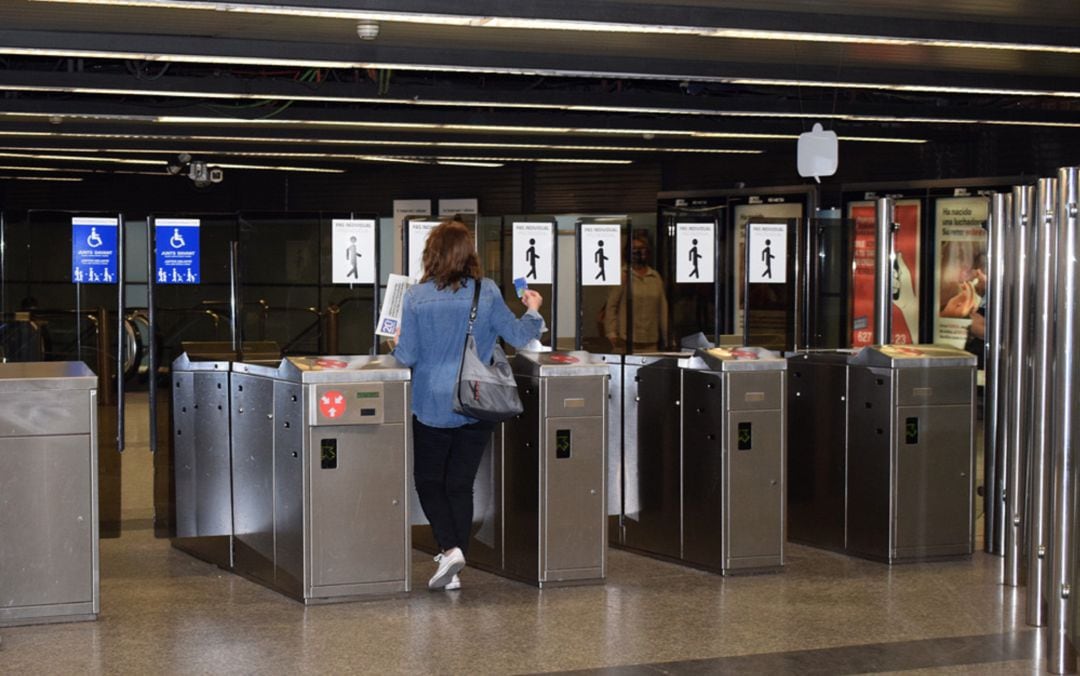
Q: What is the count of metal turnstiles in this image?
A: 5